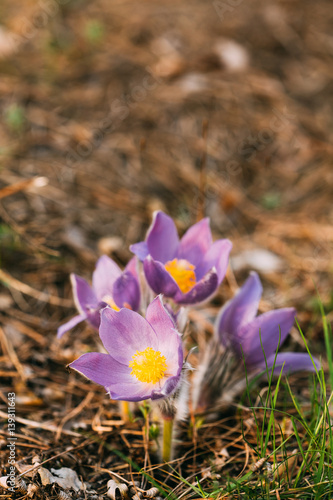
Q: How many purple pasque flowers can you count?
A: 4